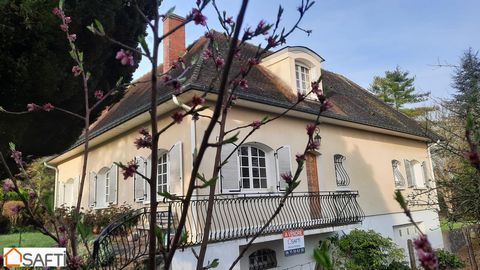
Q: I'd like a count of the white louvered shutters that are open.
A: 10